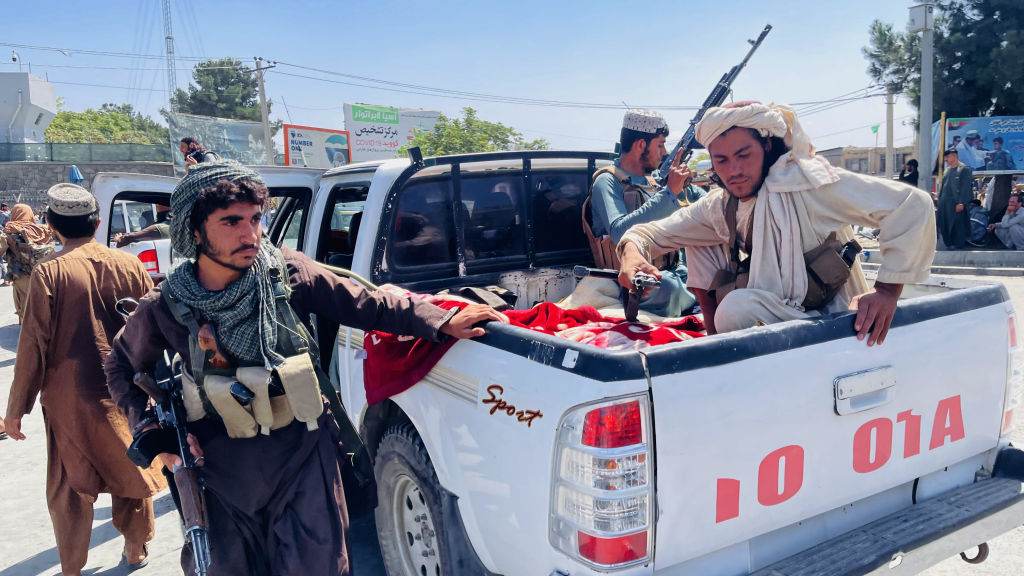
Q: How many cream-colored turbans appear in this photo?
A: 1